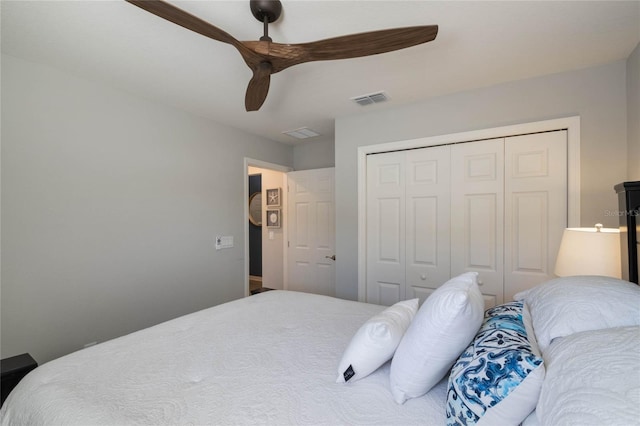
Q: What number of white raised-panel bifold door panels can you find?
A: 4